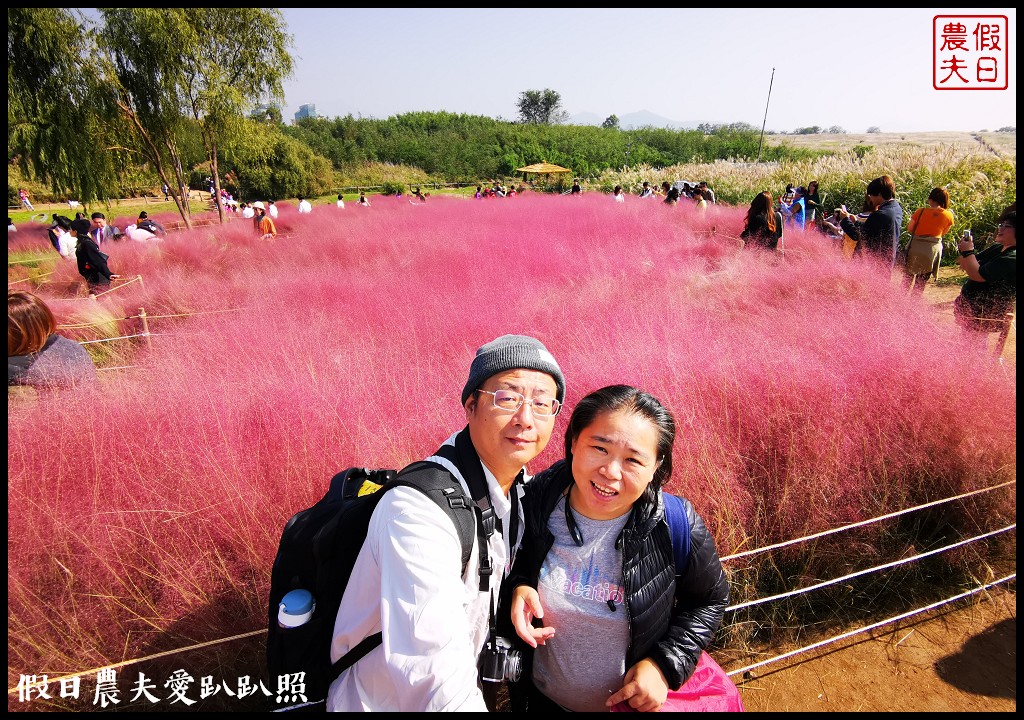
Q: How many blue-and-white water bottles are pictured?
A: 1